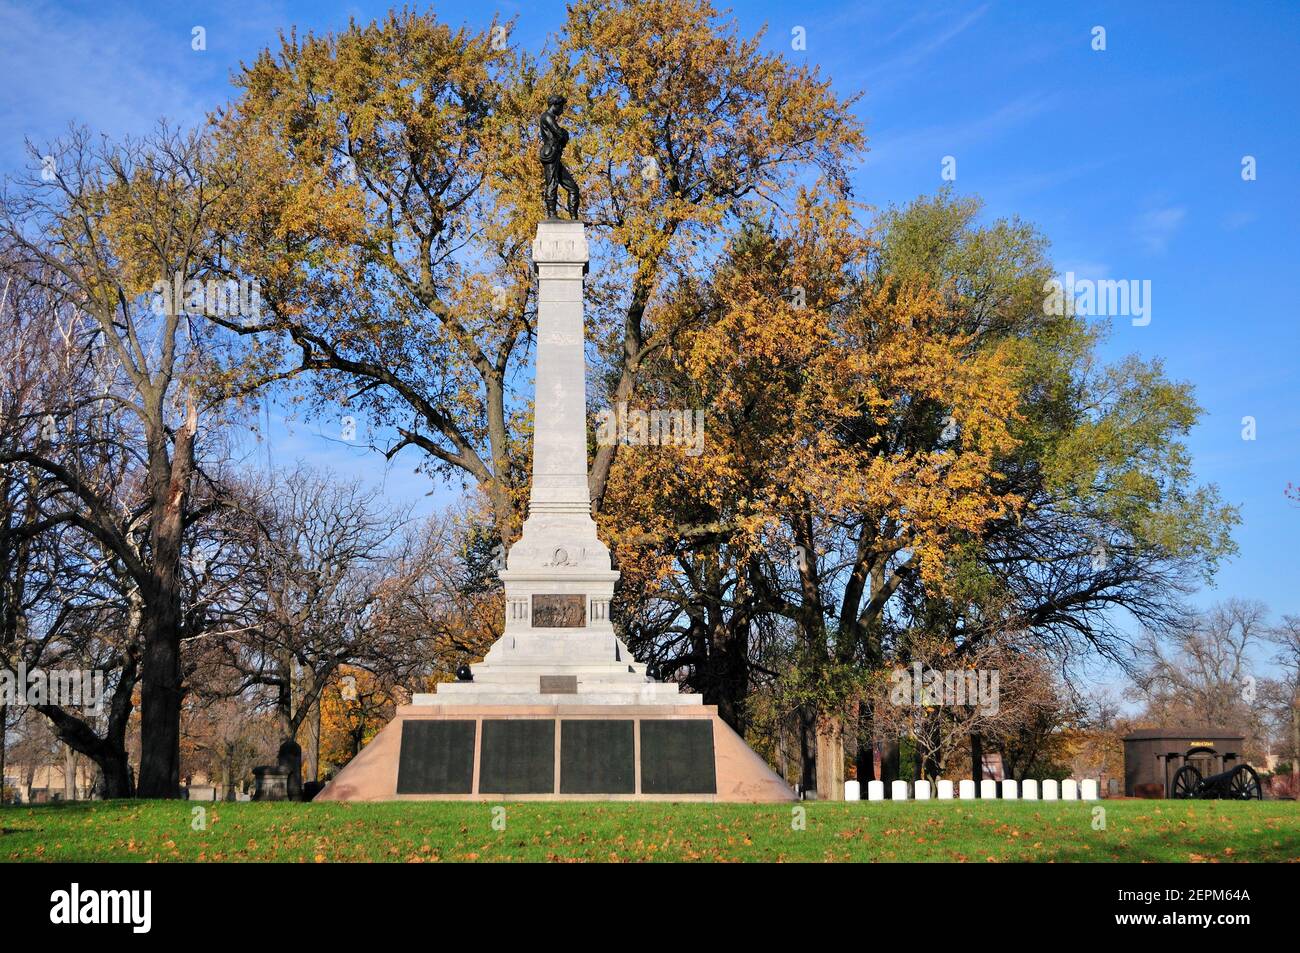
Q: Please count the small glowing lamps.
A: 0